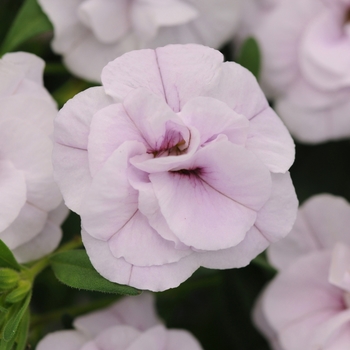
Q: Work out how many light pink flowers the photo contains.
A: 6